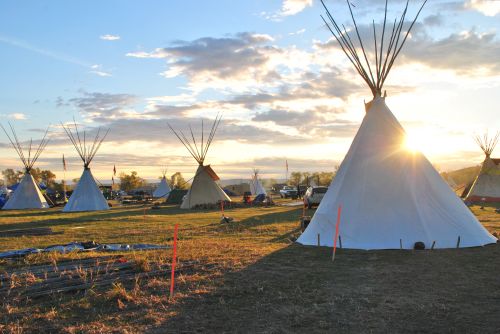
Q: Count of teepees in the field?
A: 7